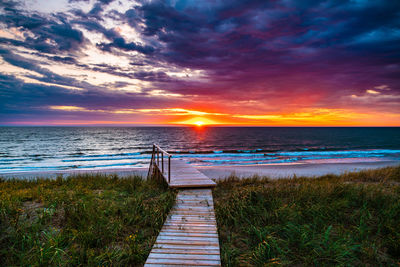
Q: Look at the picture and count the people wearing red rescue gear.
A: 0